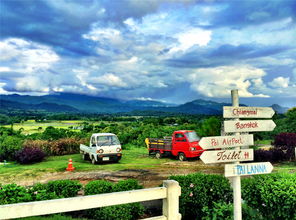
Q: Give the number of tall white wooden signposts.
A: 1